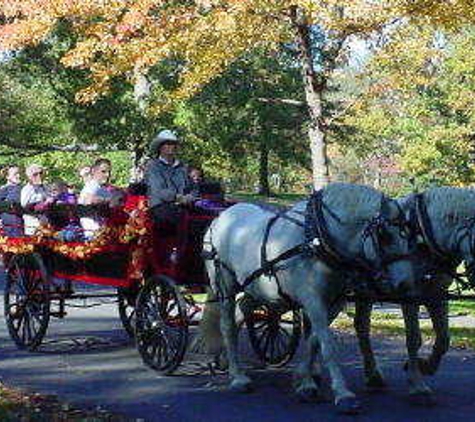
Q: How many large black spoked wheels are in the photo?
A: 4